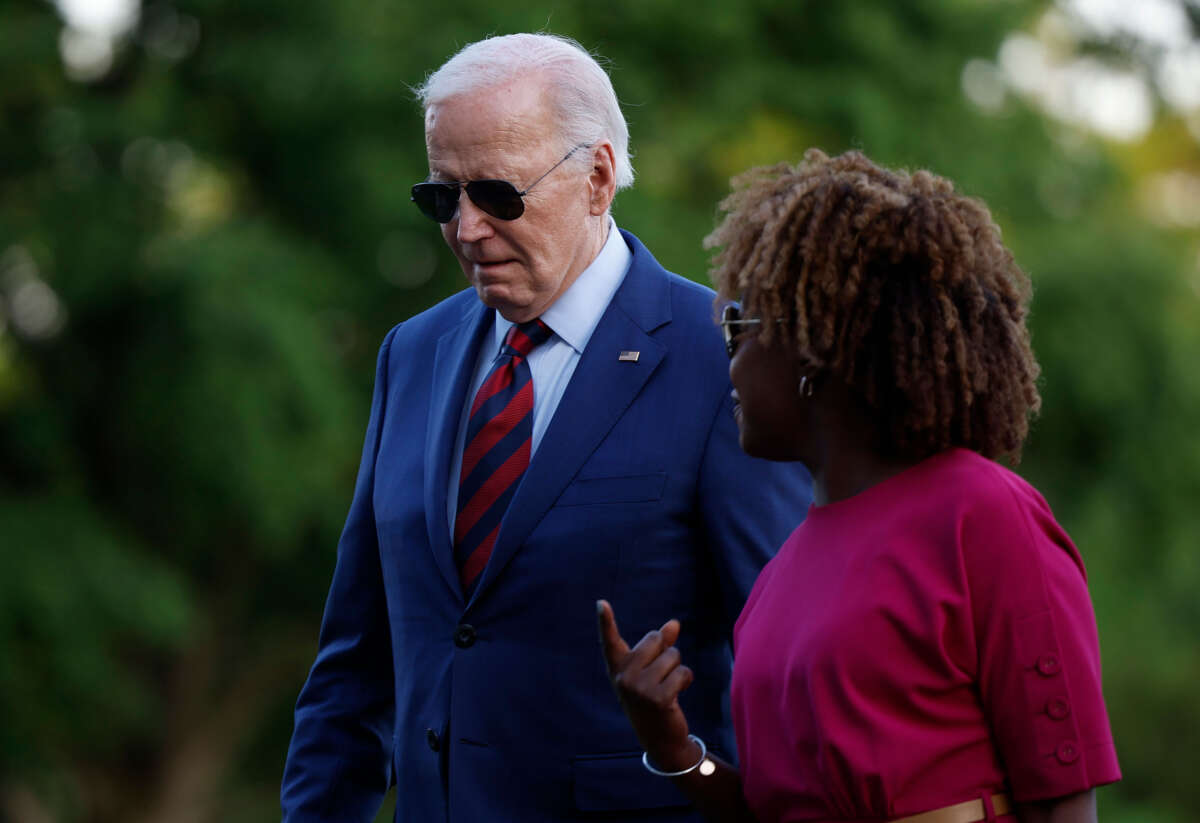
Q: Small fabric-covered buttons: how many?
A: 3